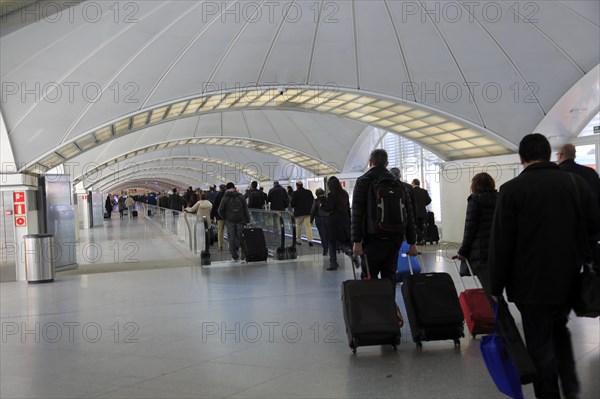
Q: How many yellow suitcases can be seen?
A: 0